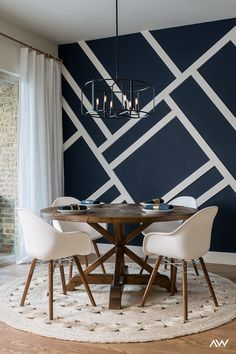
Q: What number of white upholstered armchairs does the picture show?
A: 4